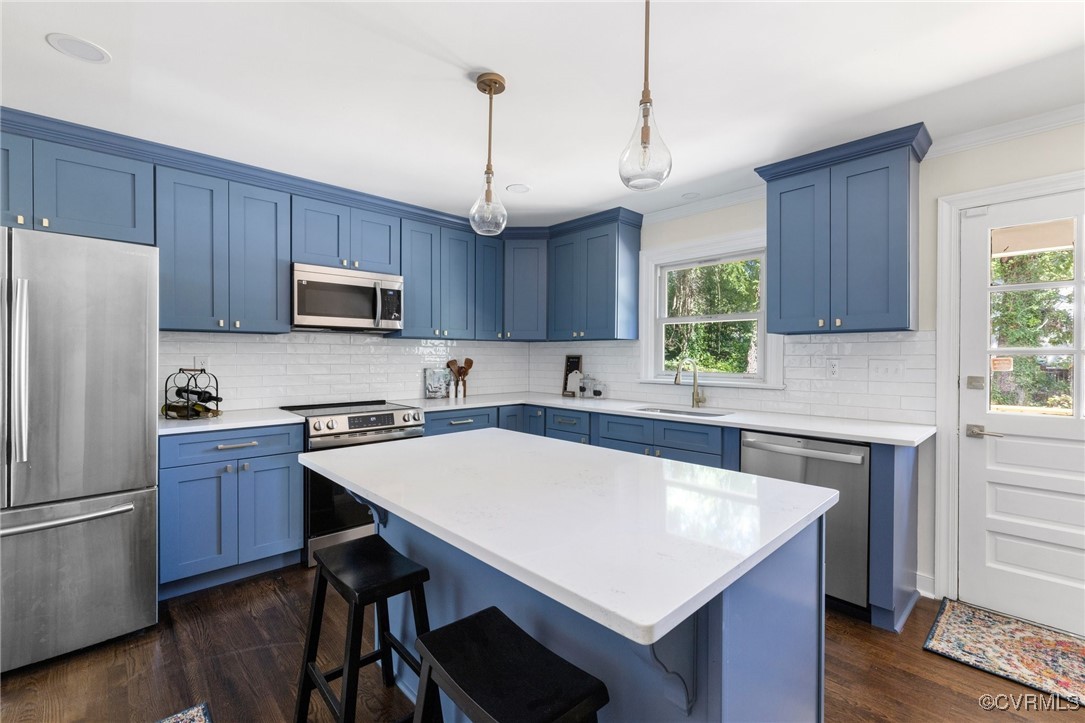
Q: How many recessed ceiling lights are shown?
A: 3